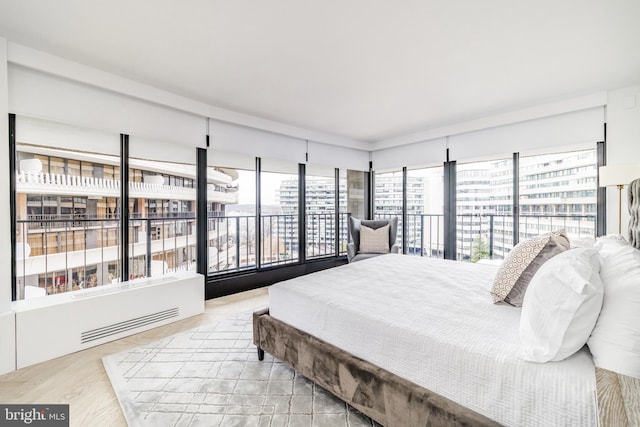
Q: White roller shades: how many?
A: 5